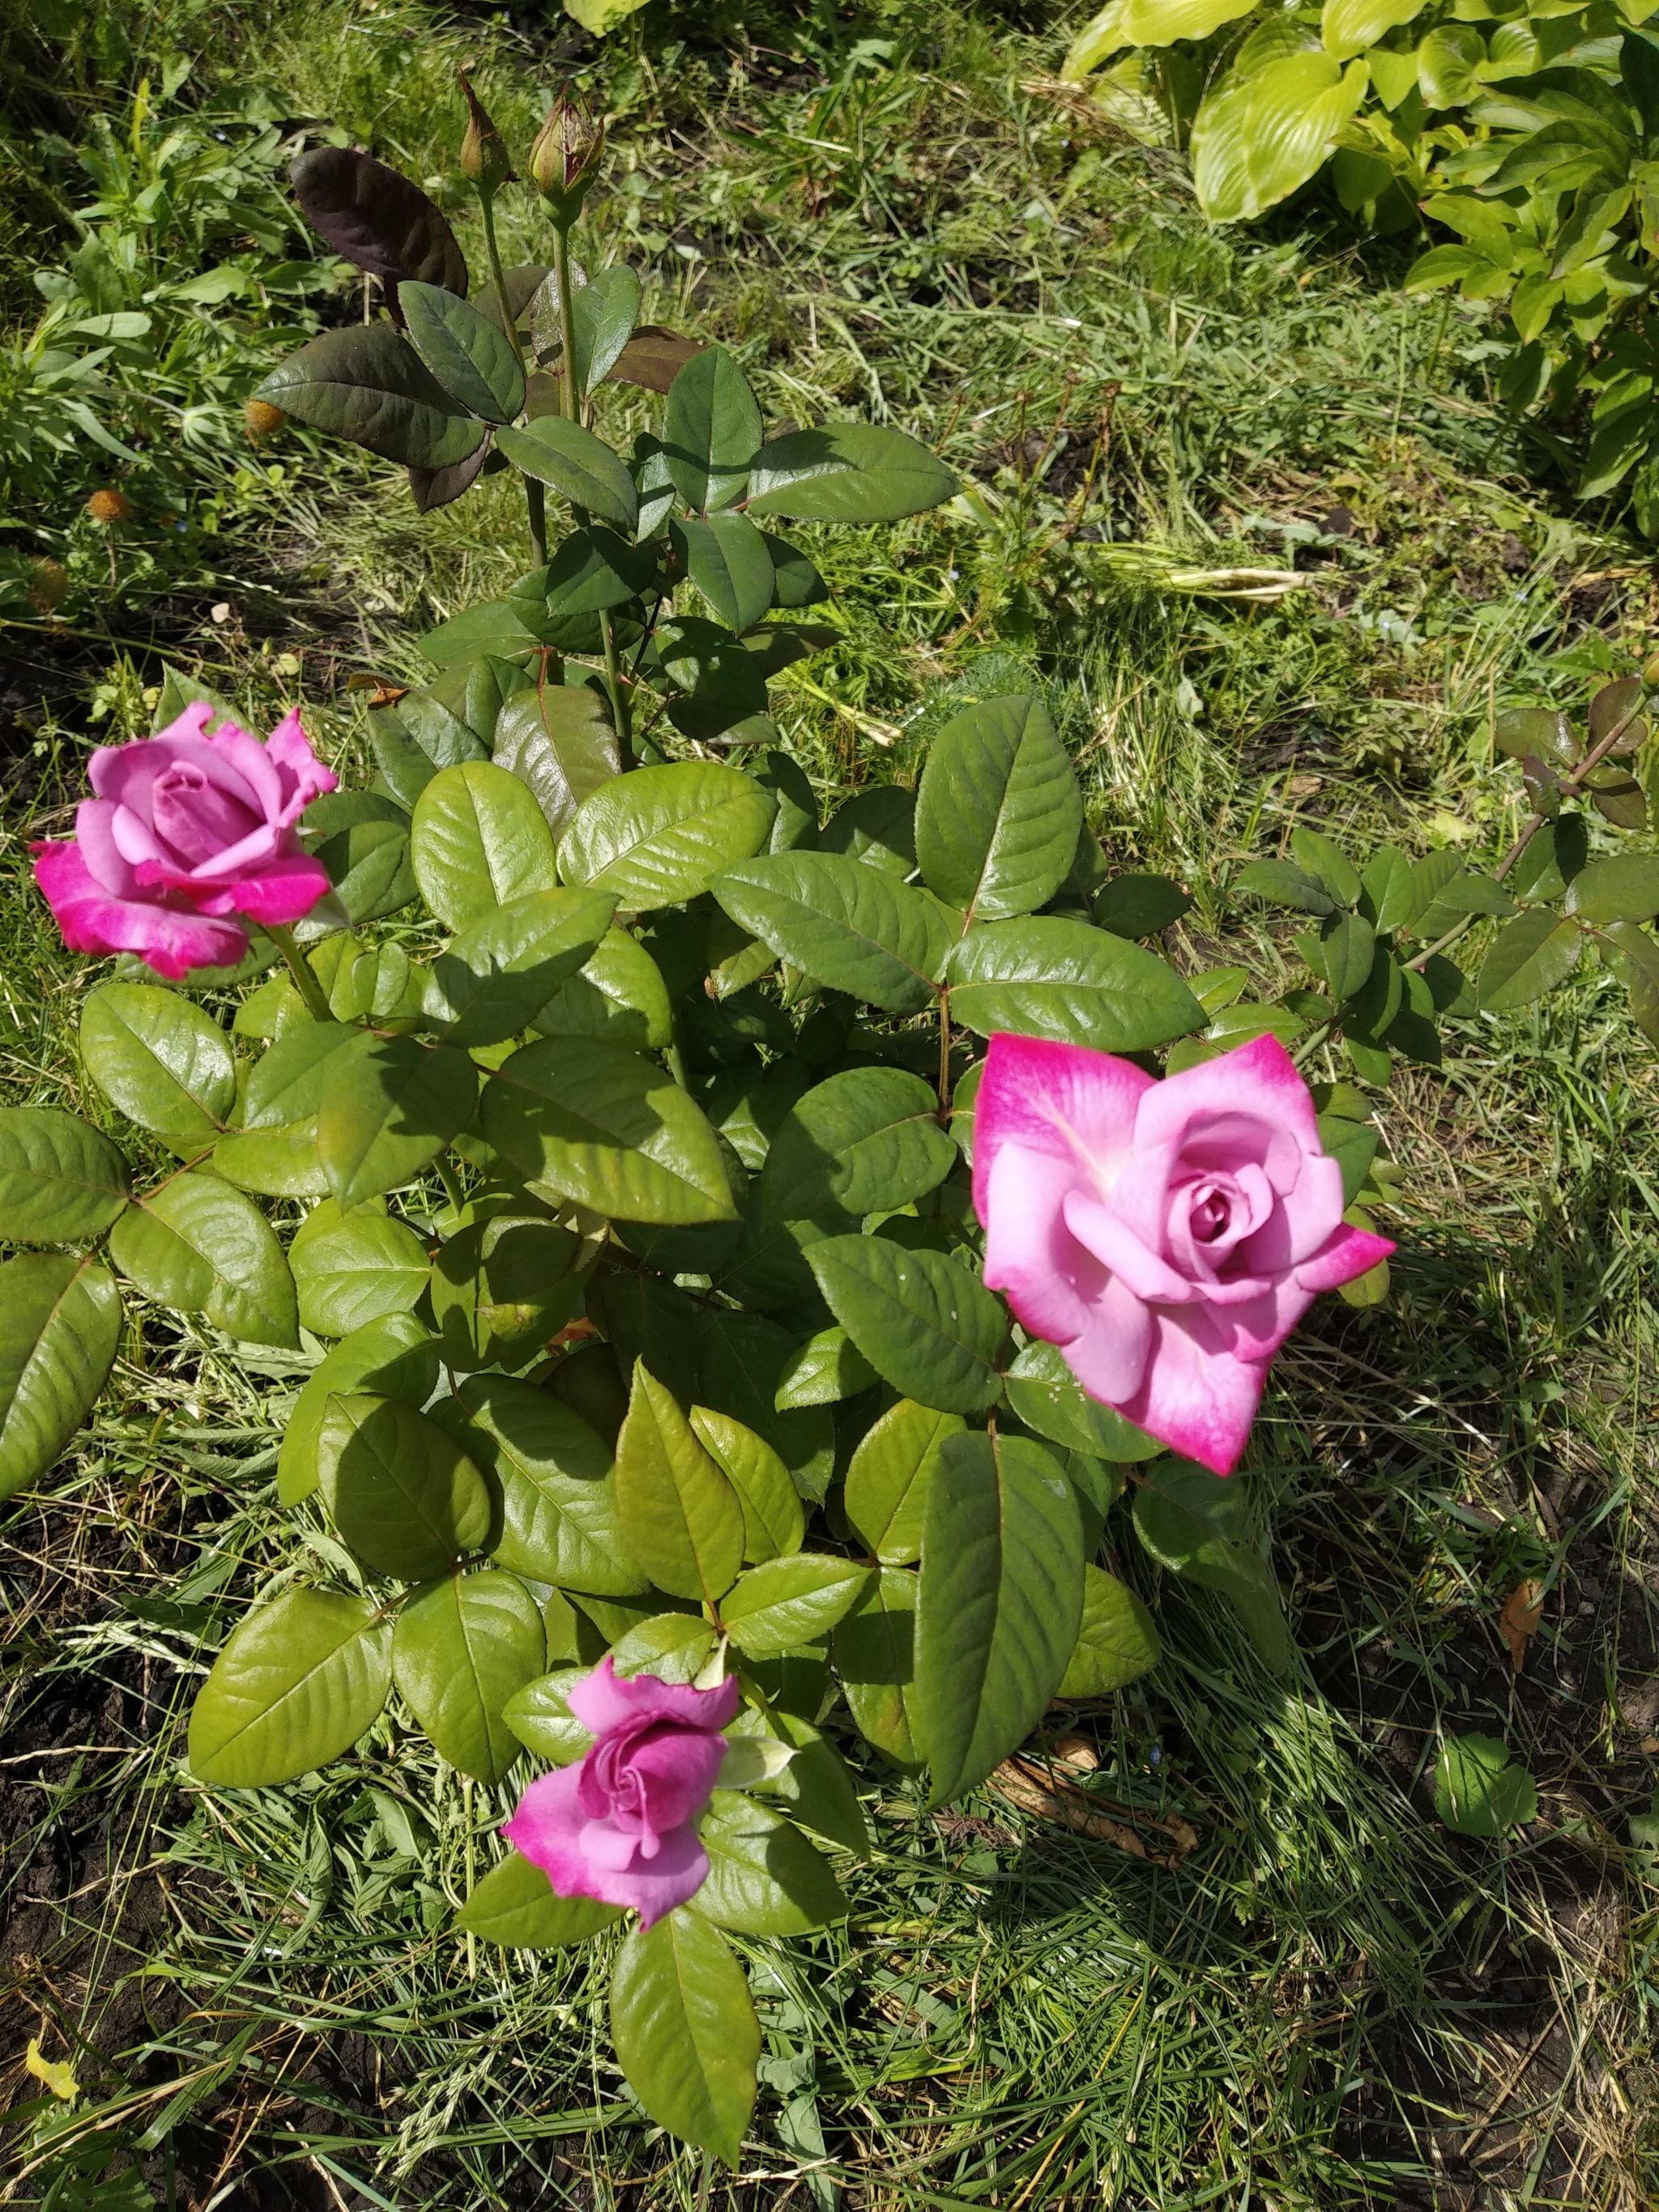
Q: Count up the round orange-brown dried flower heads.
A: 3